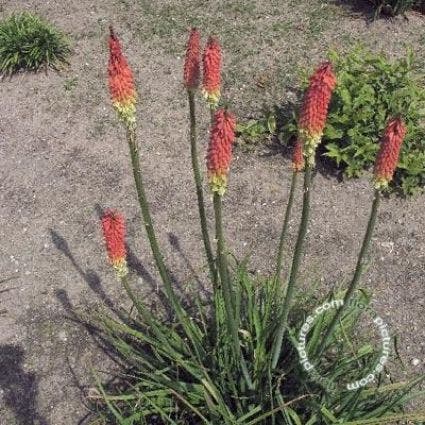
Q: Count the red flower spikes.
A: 8